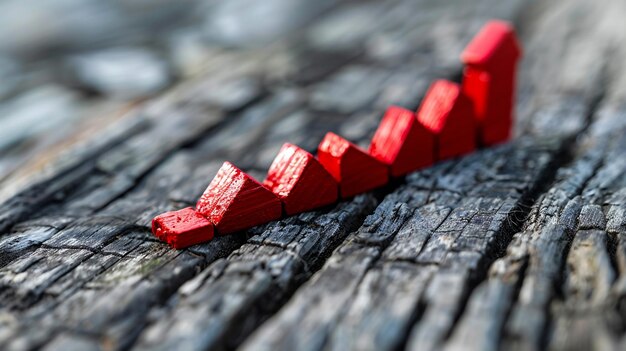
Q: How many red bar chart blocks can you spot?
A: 7